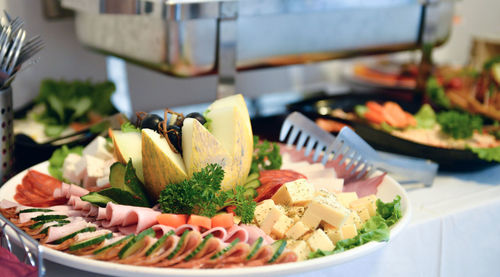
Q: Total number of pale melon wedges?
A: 4